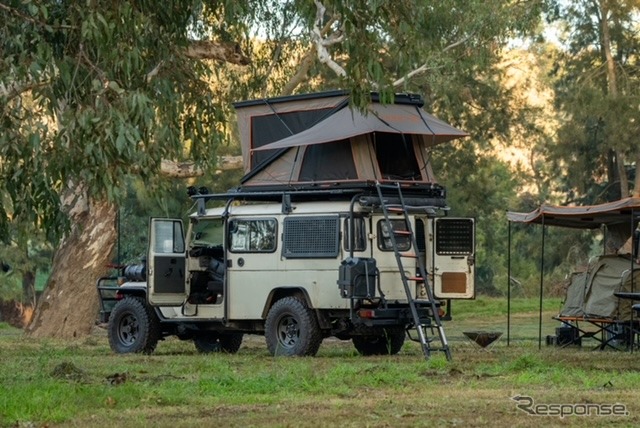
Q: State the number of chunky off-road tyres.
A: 4